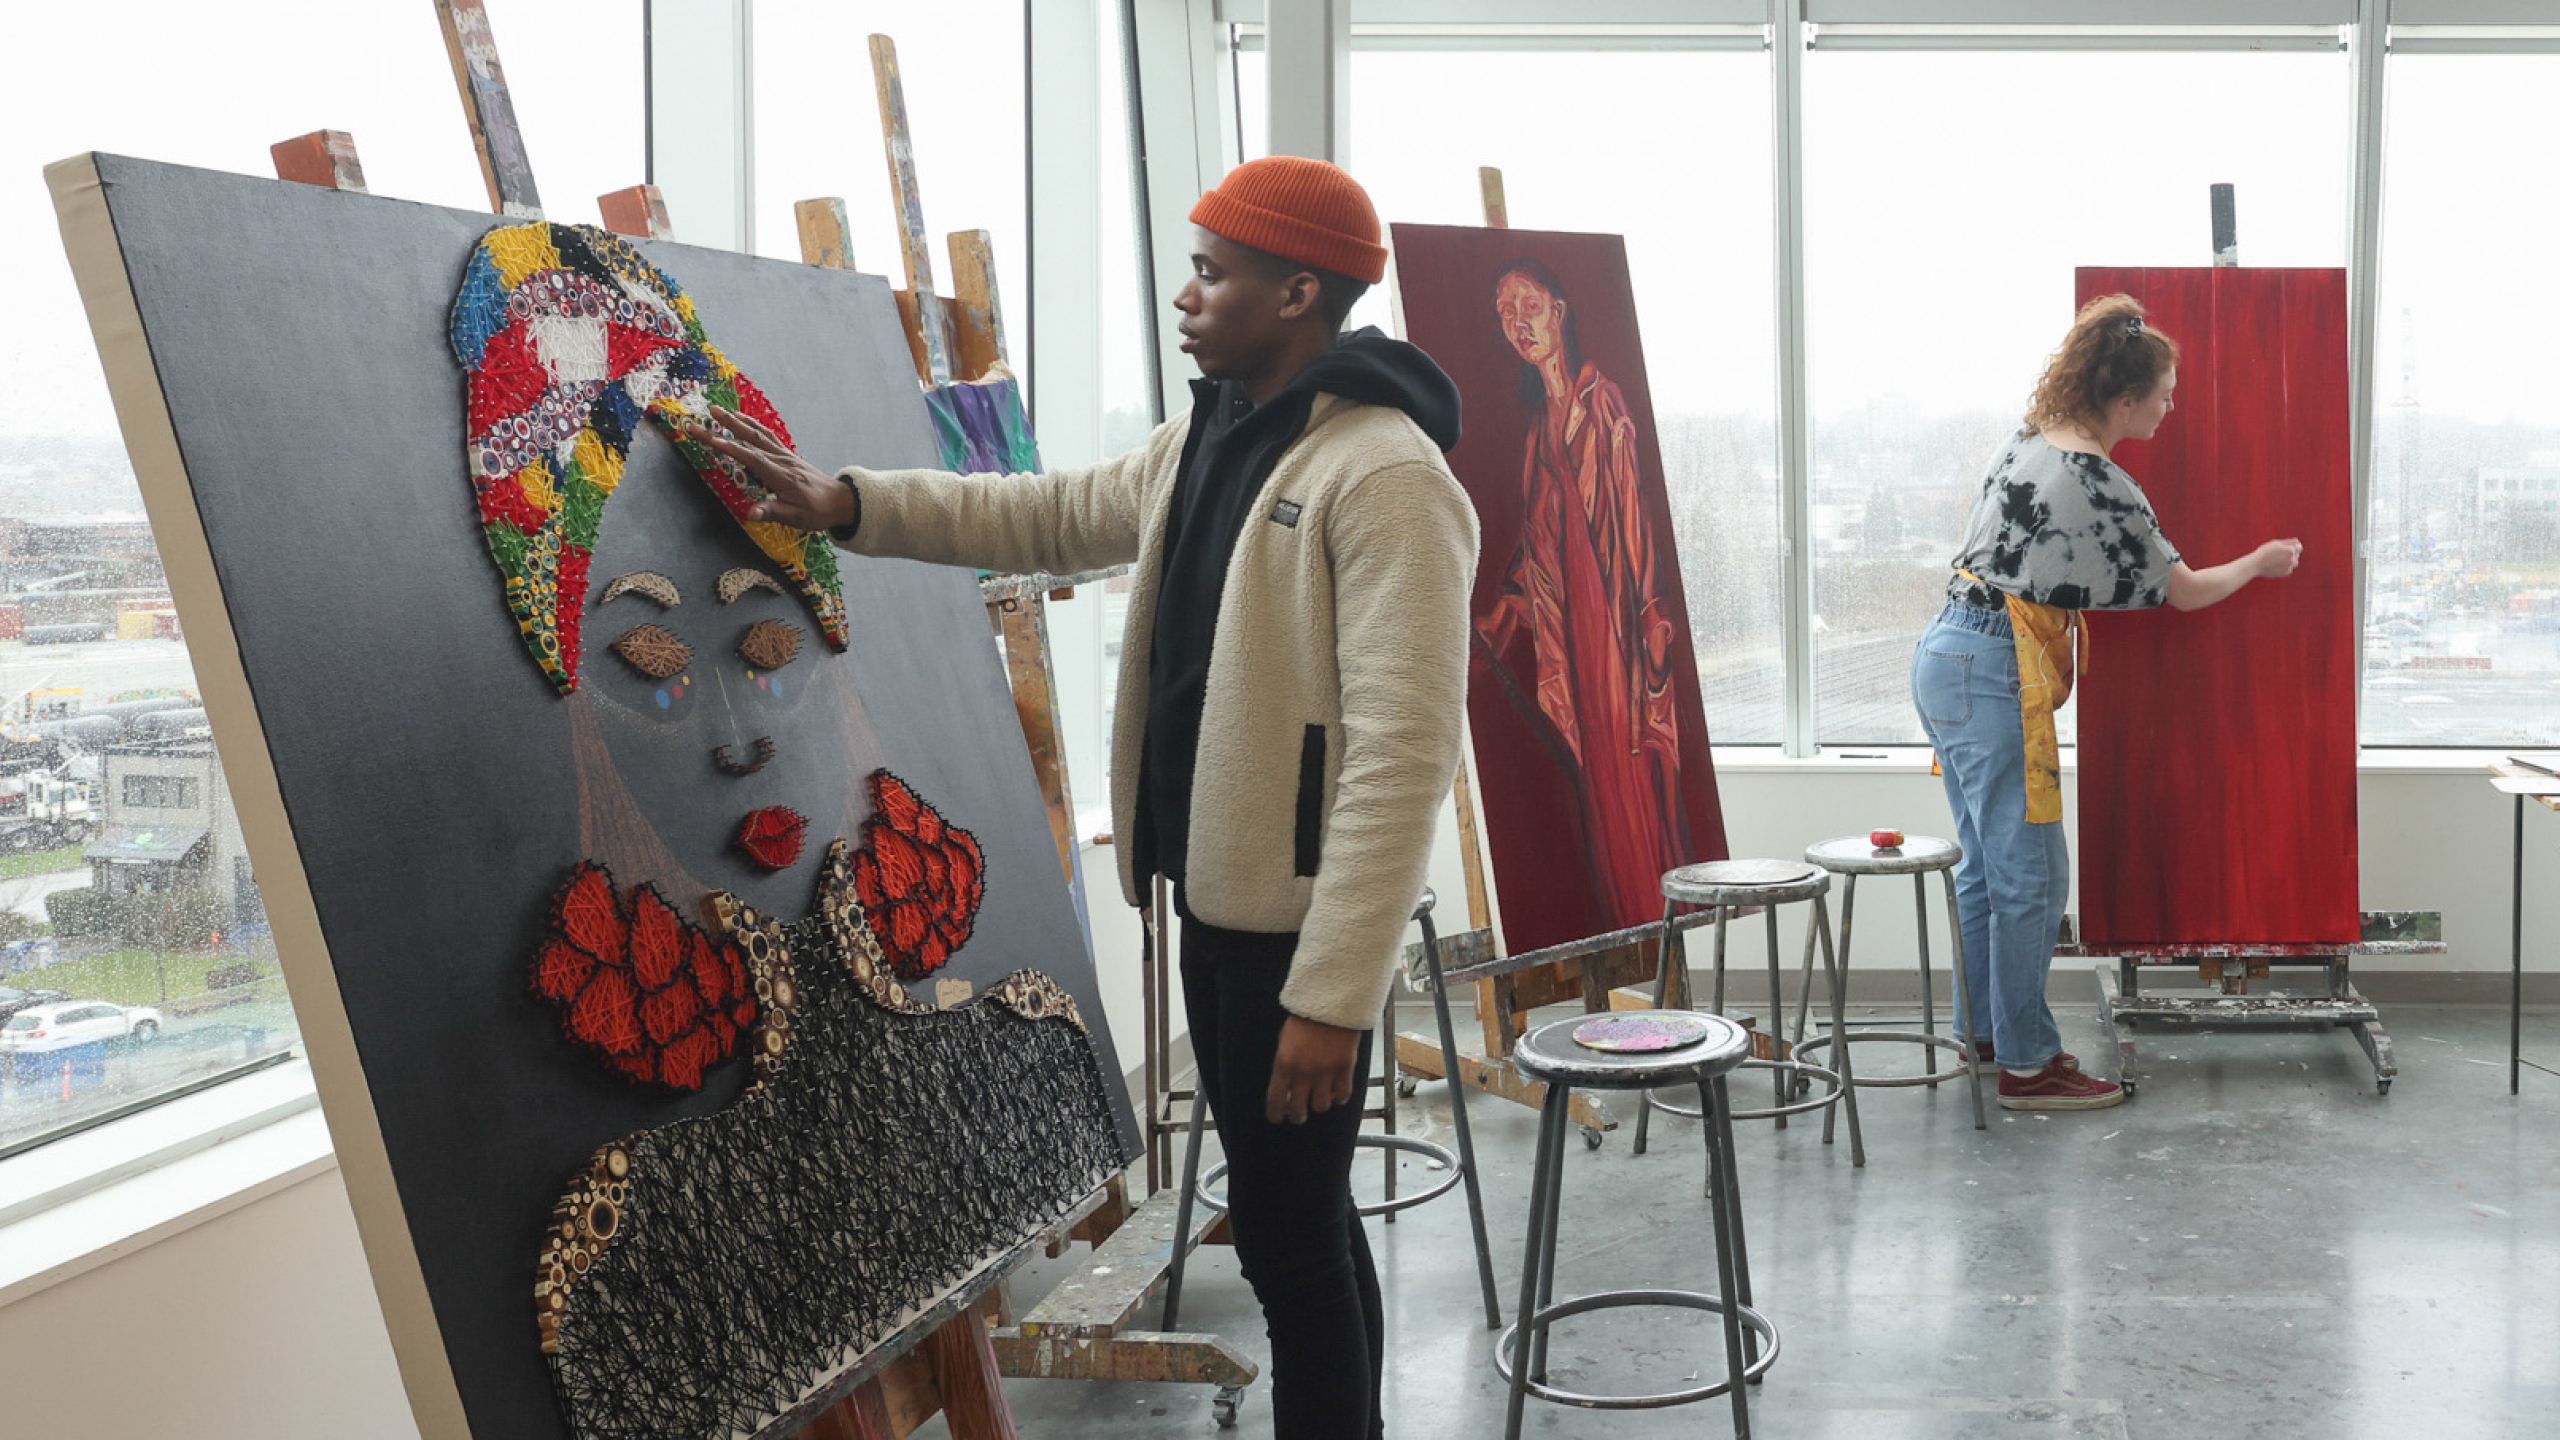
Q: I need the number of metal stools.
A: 4